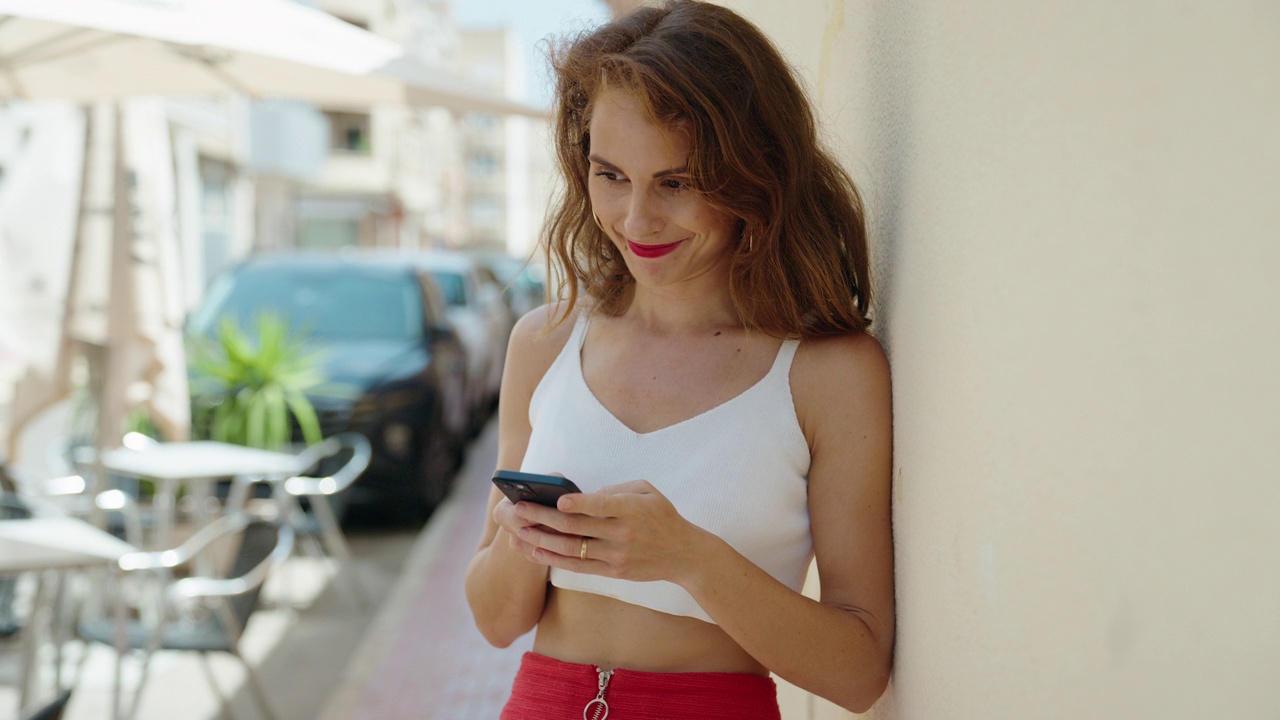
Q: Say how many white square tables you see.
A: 2